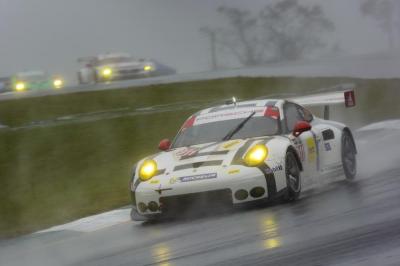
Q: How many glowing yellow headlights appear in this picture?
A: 6